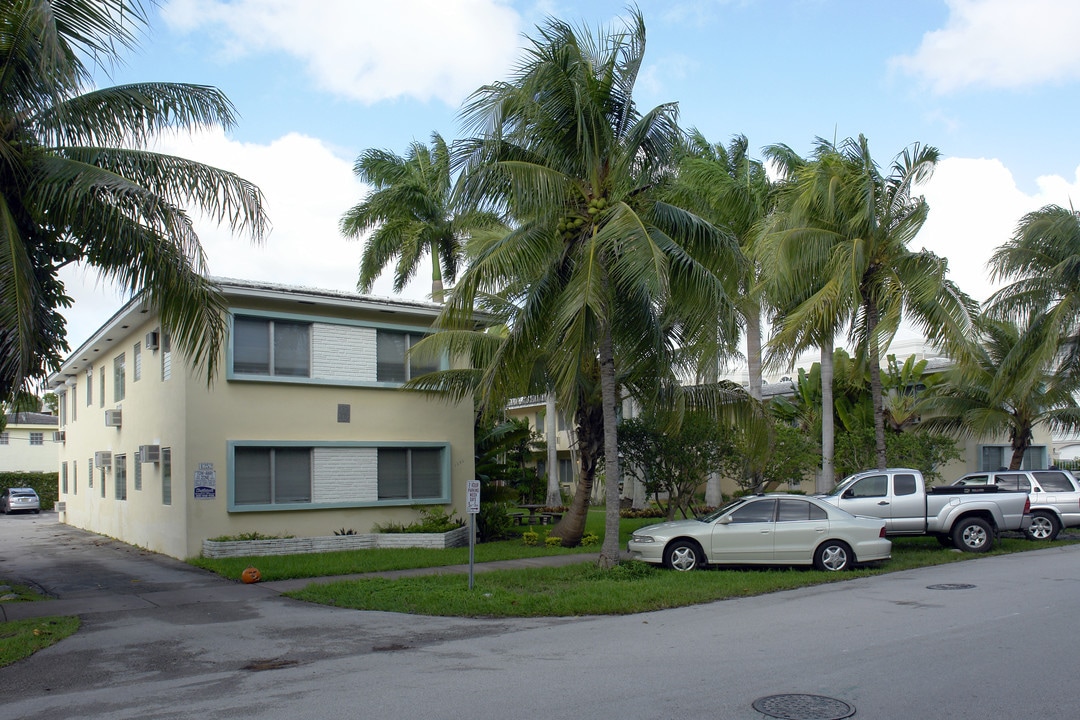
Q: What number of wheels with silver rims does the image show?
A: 4